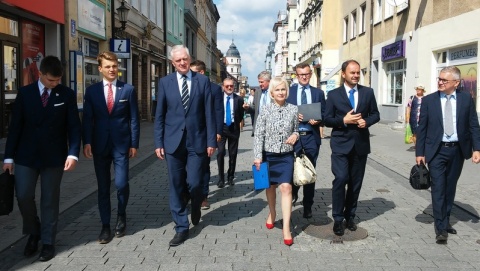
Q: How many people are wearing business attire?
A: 10